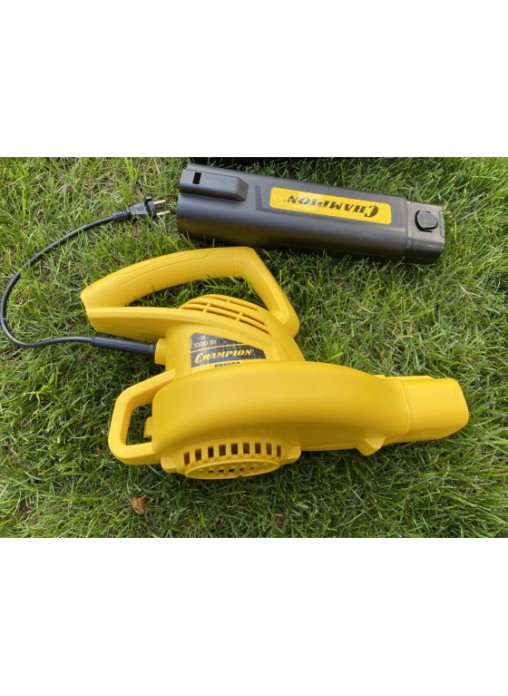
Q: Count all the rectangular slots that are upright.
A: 9